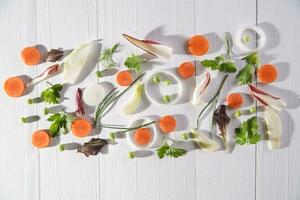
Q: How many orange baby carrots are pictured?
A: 11